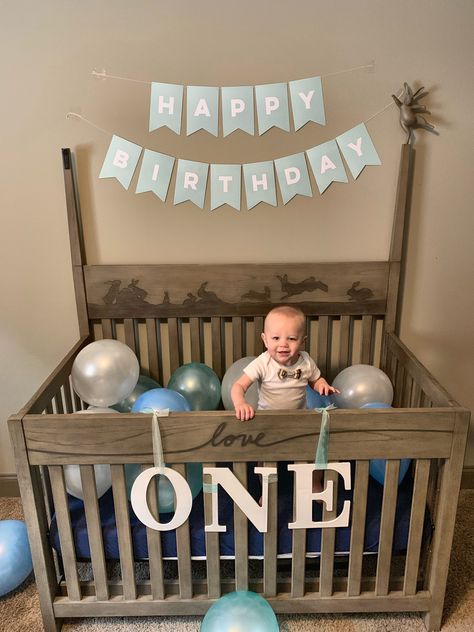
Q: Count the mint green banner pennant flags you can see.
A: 13